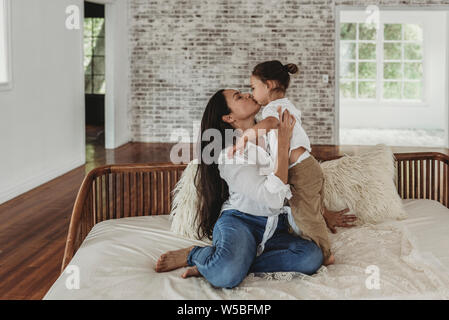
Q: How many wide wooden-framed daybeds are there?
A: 1